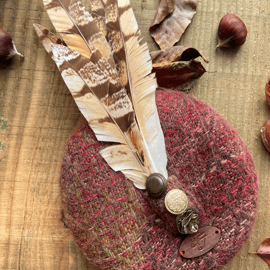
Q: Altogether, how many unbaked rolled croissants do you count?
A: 0